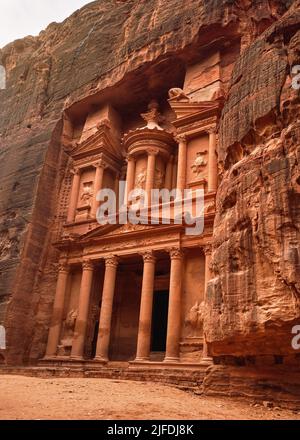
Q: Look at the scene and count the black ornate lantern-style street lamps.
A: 0